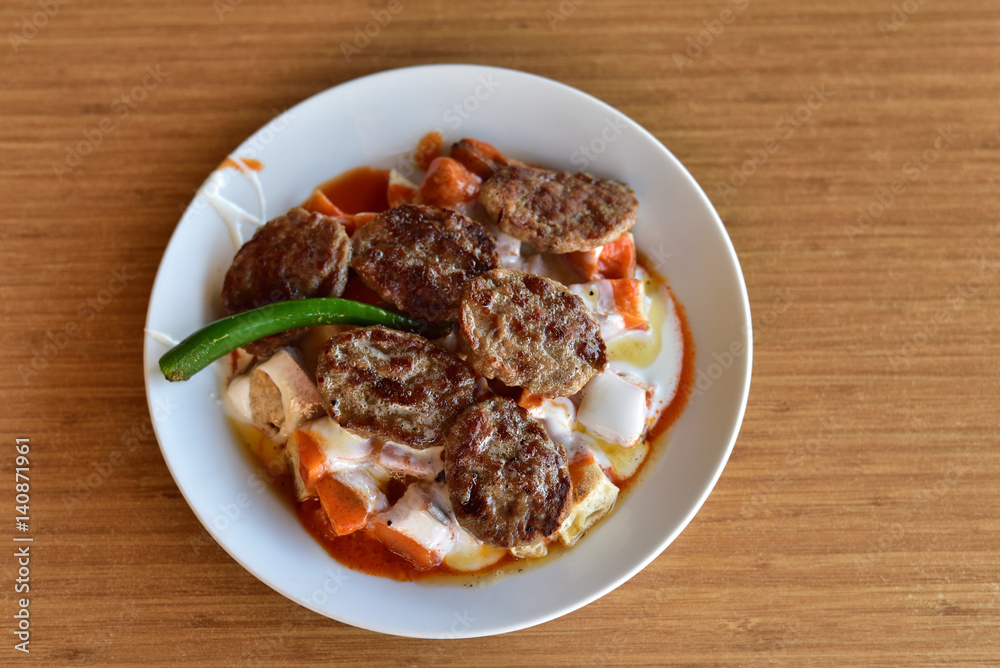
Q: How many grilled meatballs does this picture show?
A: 6